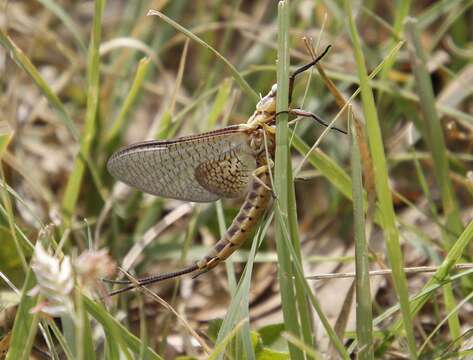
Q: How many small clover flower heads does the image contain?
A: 2